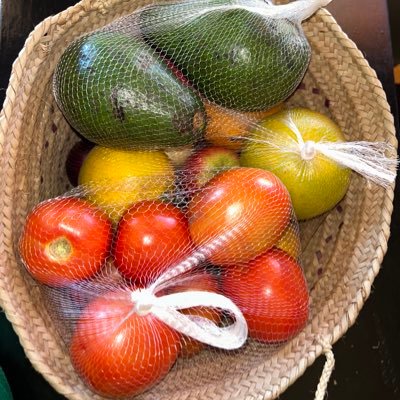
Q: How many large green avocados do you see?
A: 2